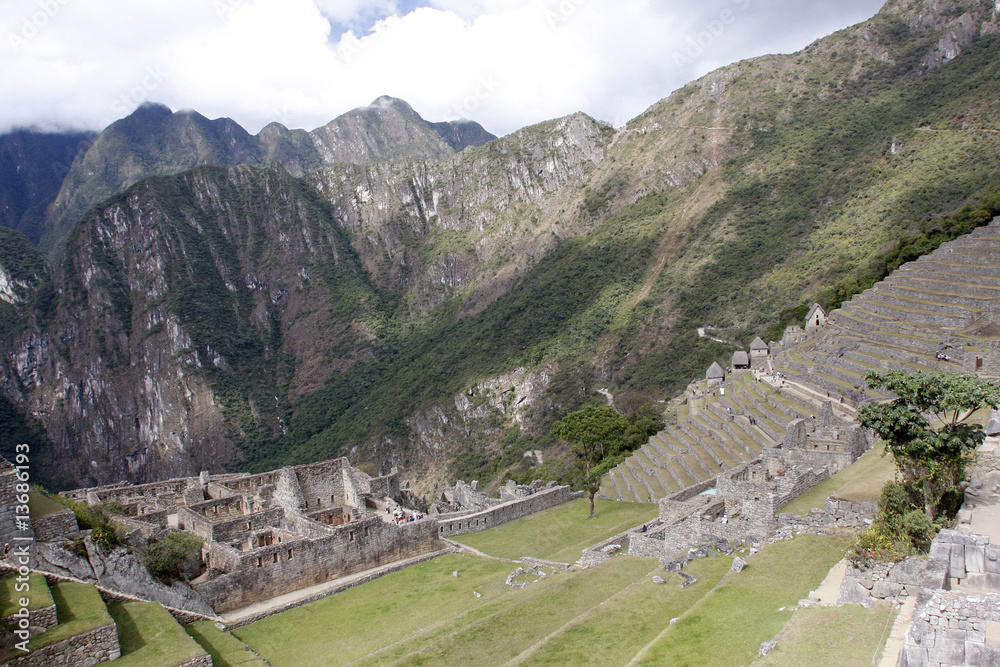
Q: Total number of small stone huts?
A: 4